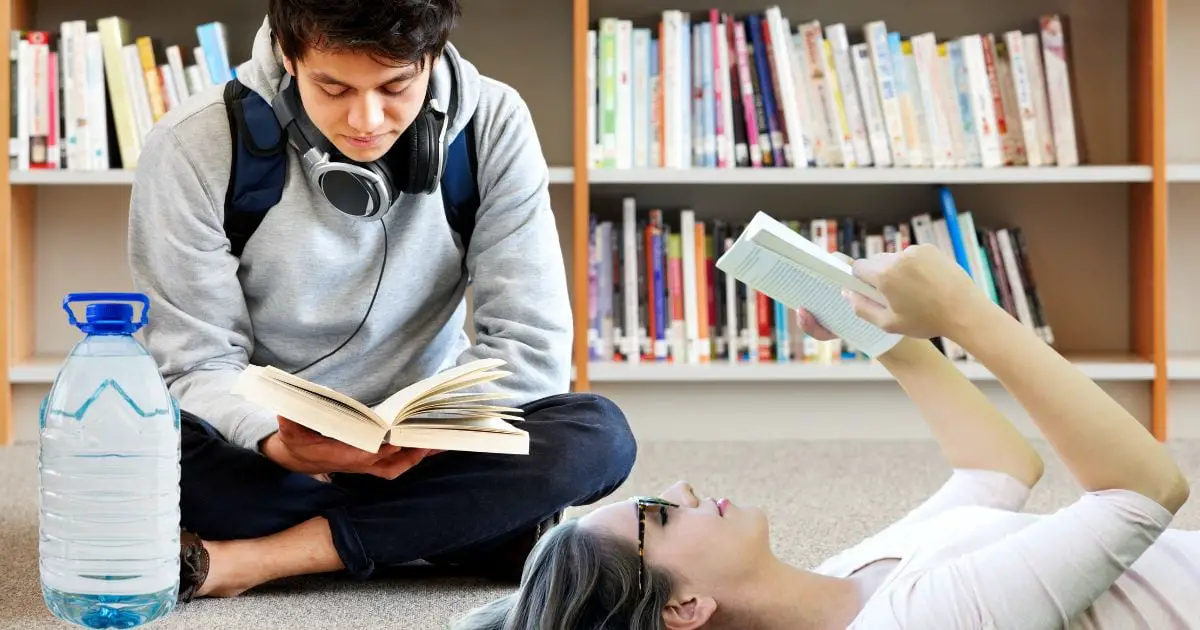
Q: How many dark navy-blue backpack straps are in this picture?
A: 2